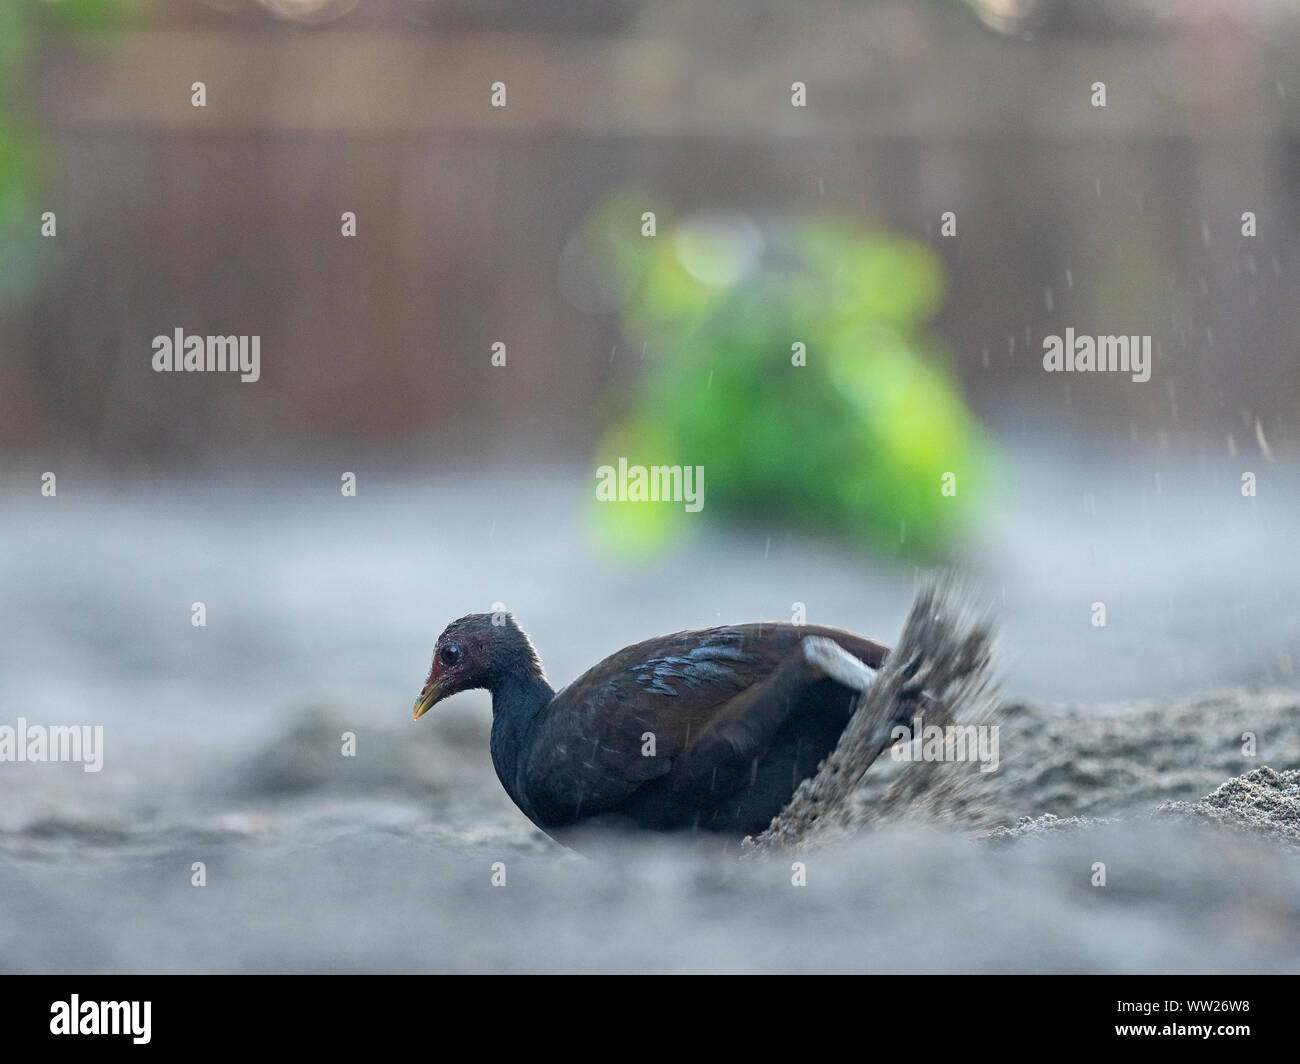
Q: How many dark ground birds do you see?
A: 1